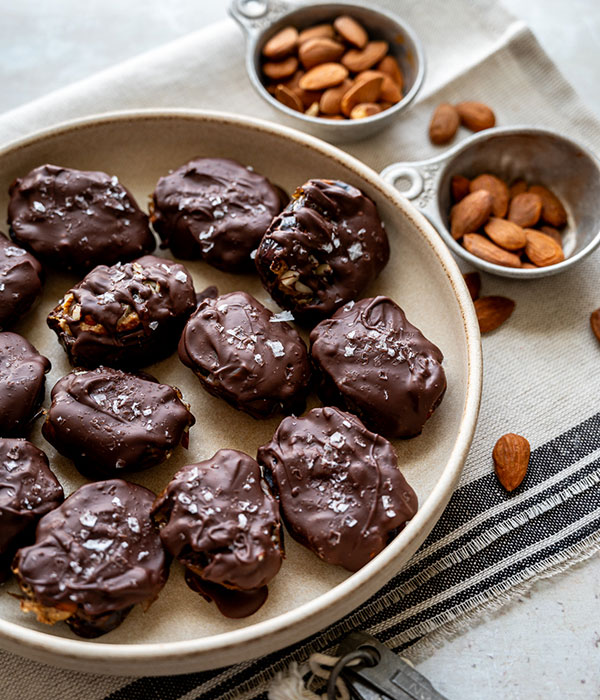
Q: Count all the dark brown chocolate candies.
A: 13